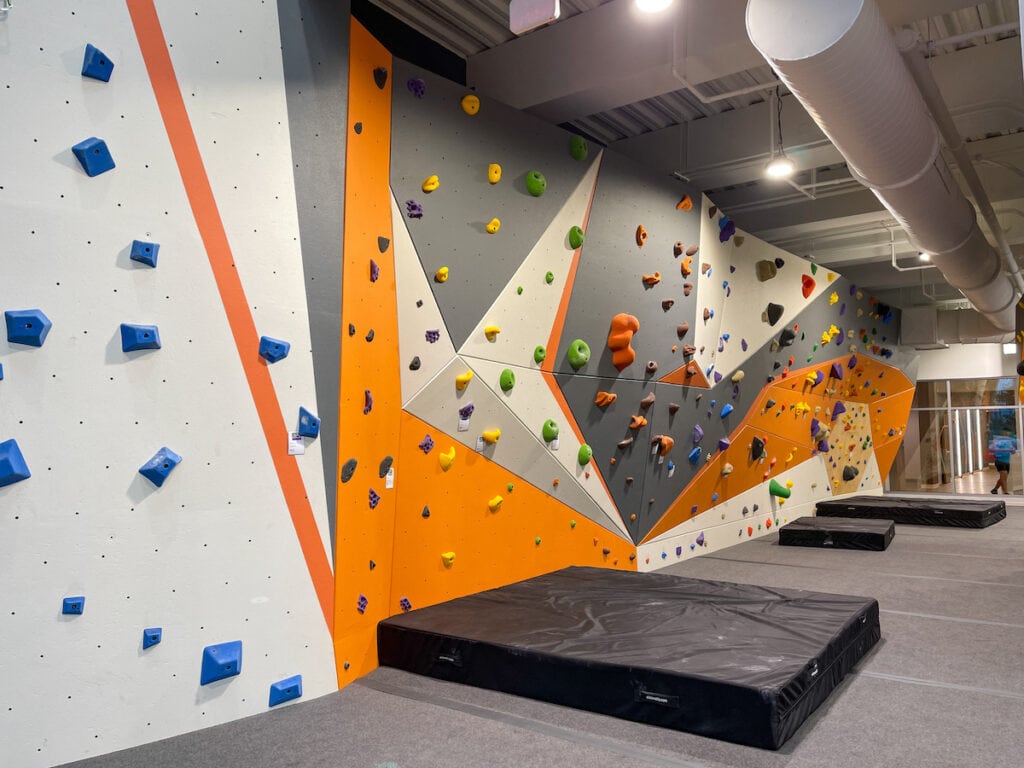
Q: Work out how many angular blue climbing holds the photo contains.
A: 14